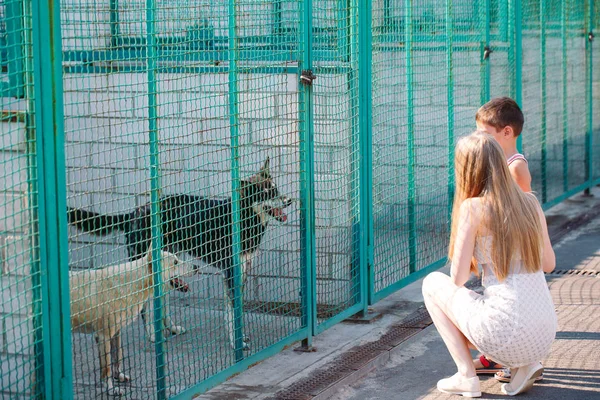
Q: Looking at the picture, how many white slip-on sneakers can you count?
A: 2